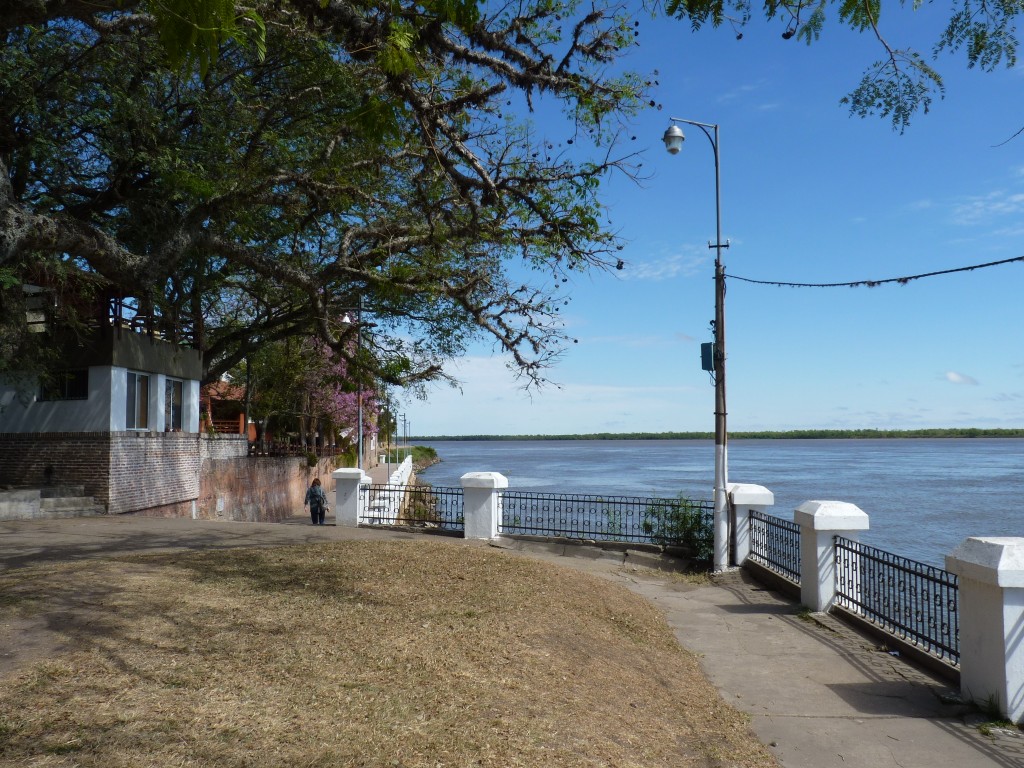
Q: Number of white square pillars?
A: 5